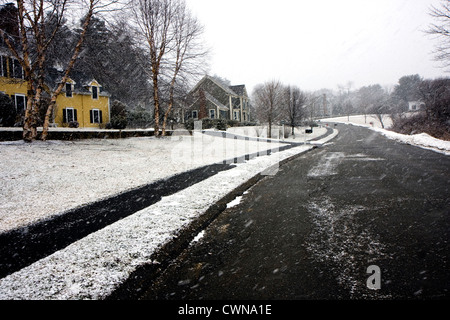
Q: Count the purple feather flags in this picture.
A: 0